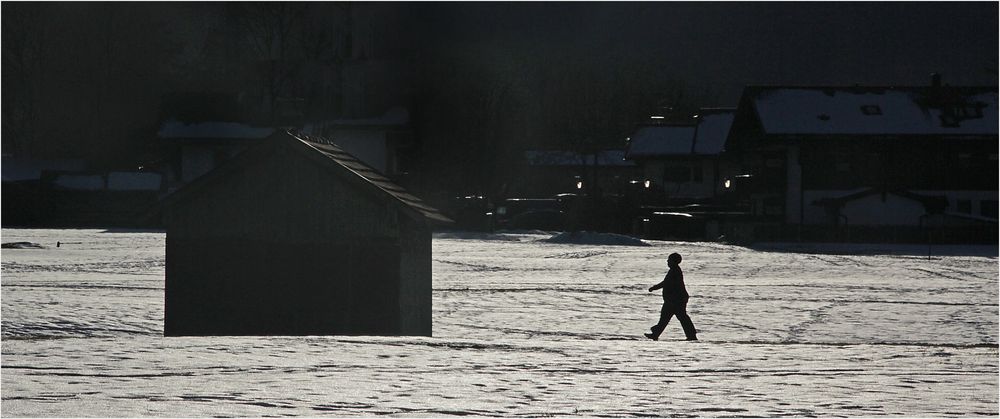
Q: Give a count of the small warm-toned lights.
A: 3